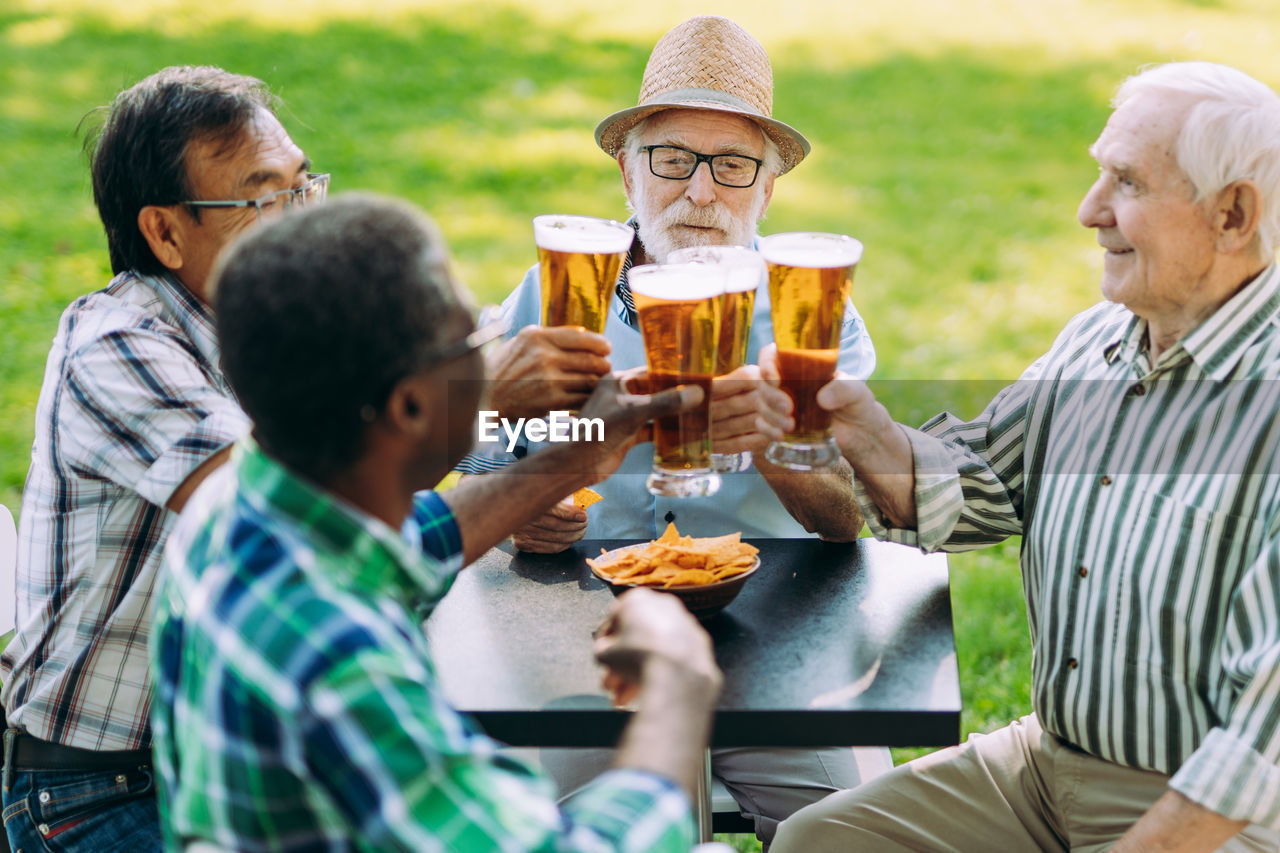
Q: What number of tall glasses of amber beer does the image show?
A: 4